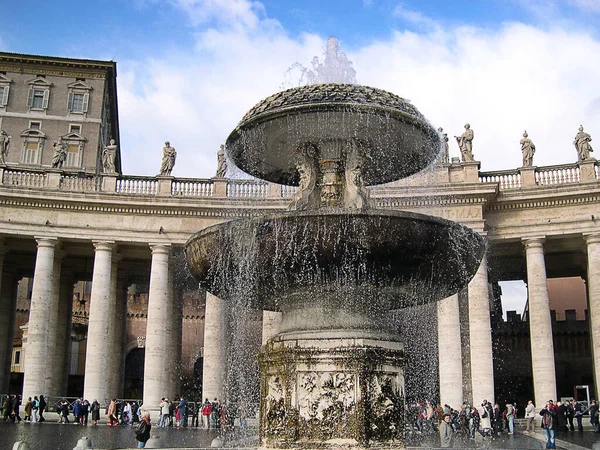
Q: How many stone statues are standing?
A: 9